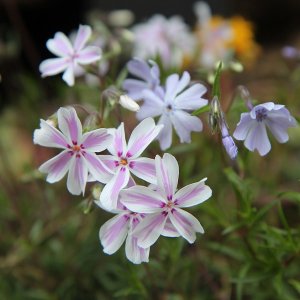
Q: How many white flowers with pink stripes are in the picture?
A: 5